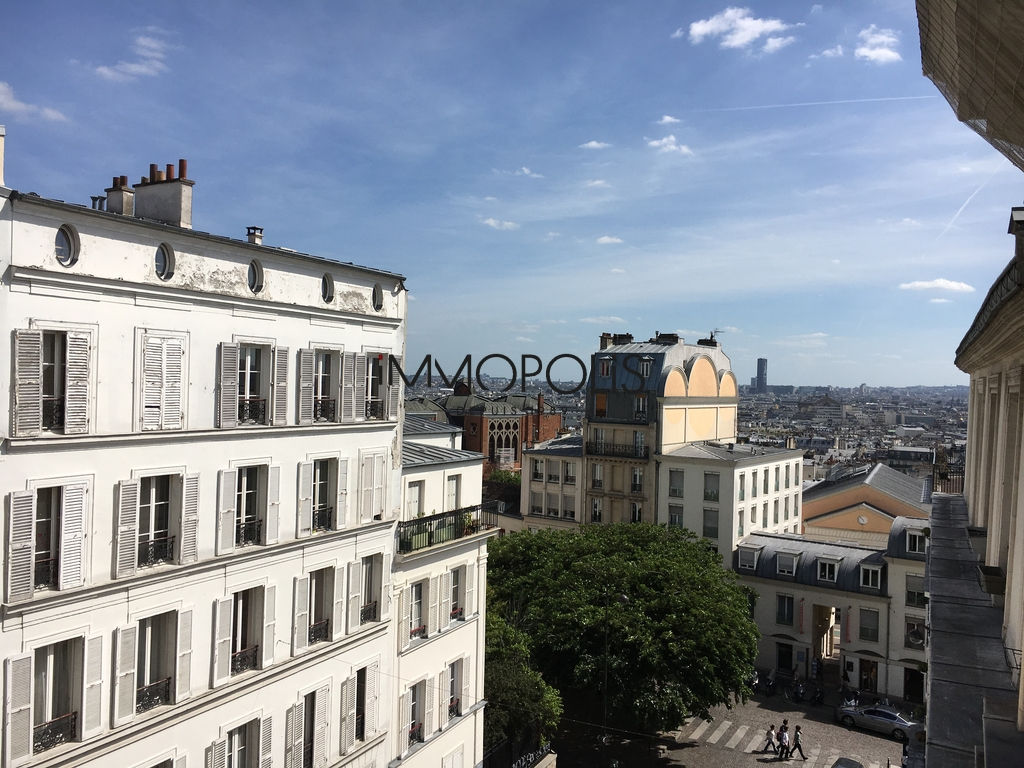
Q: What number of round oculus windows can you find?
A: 5